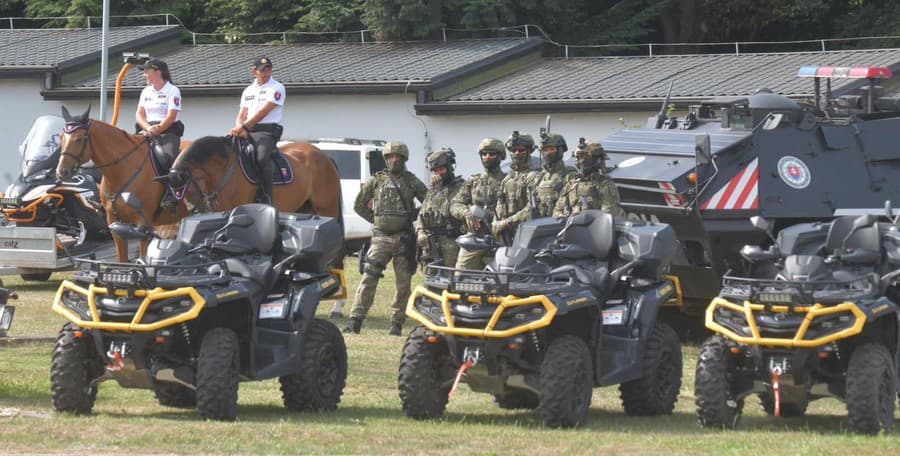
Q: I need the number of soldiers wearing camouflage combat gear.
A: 6